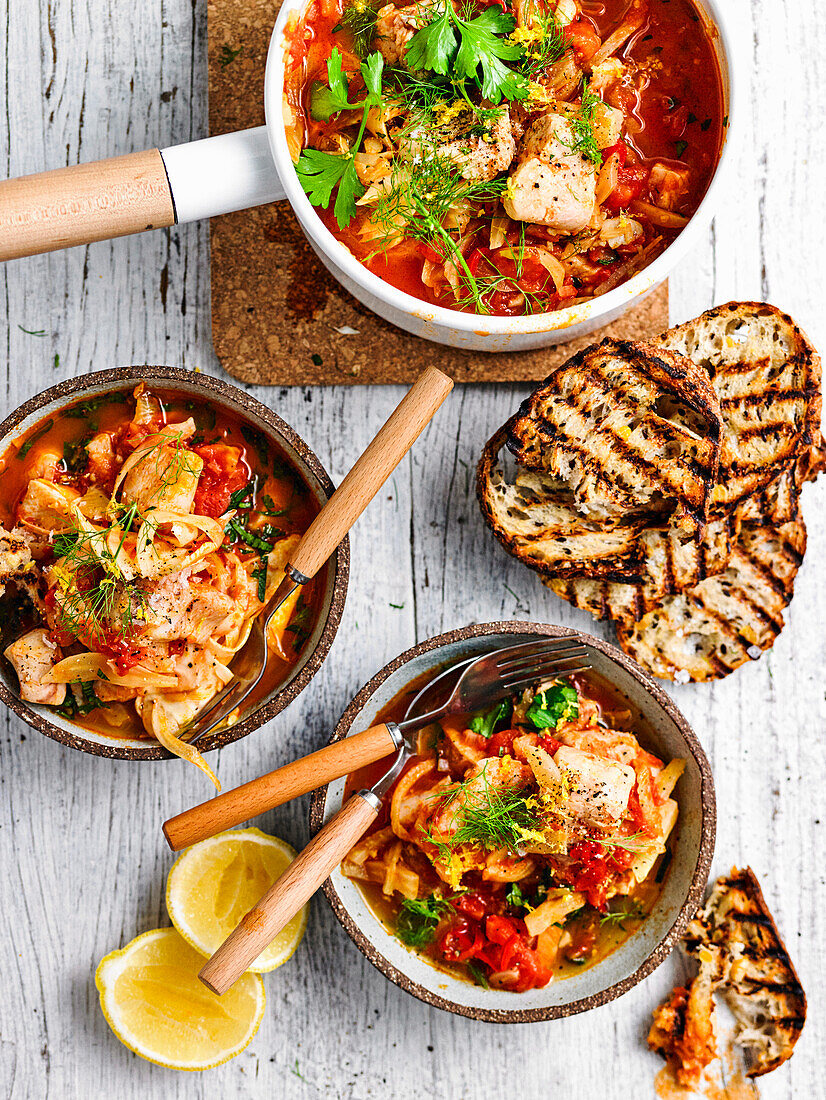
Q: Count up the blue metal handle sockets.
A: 0